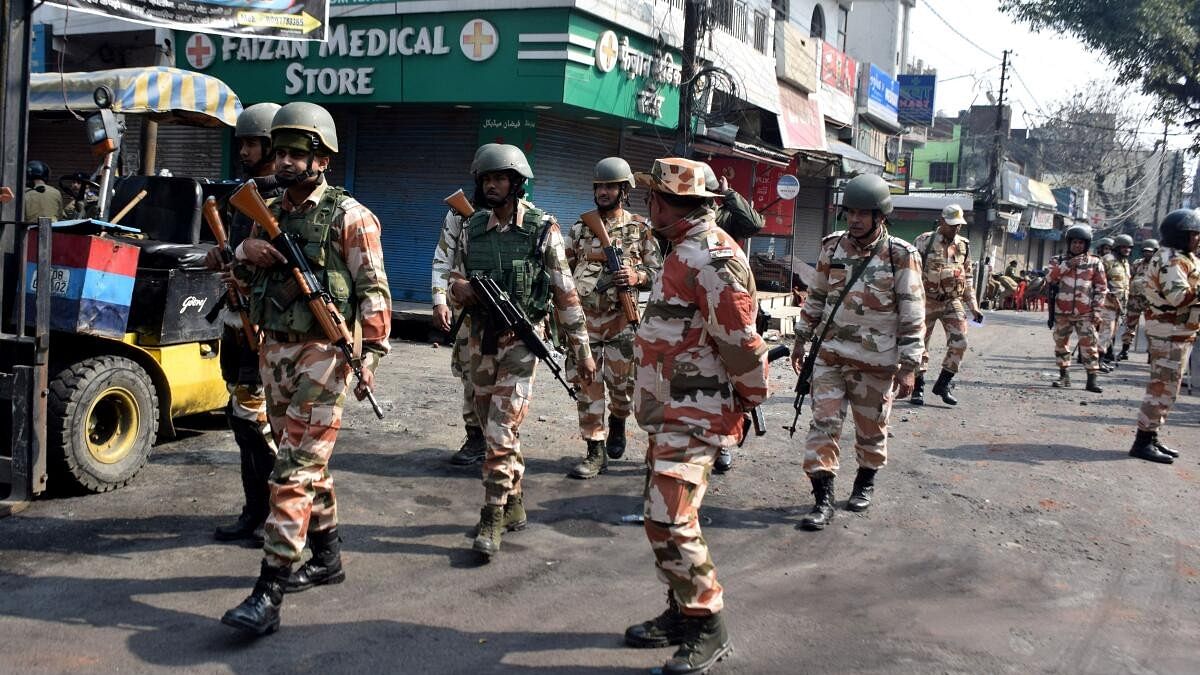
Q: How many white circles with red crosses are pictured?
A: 3